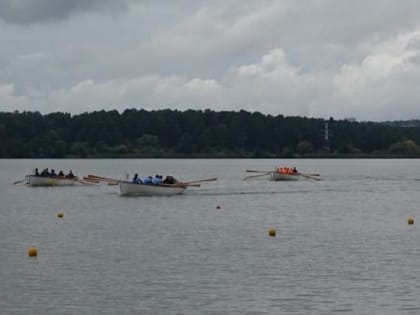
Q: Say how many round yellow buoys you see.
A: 4